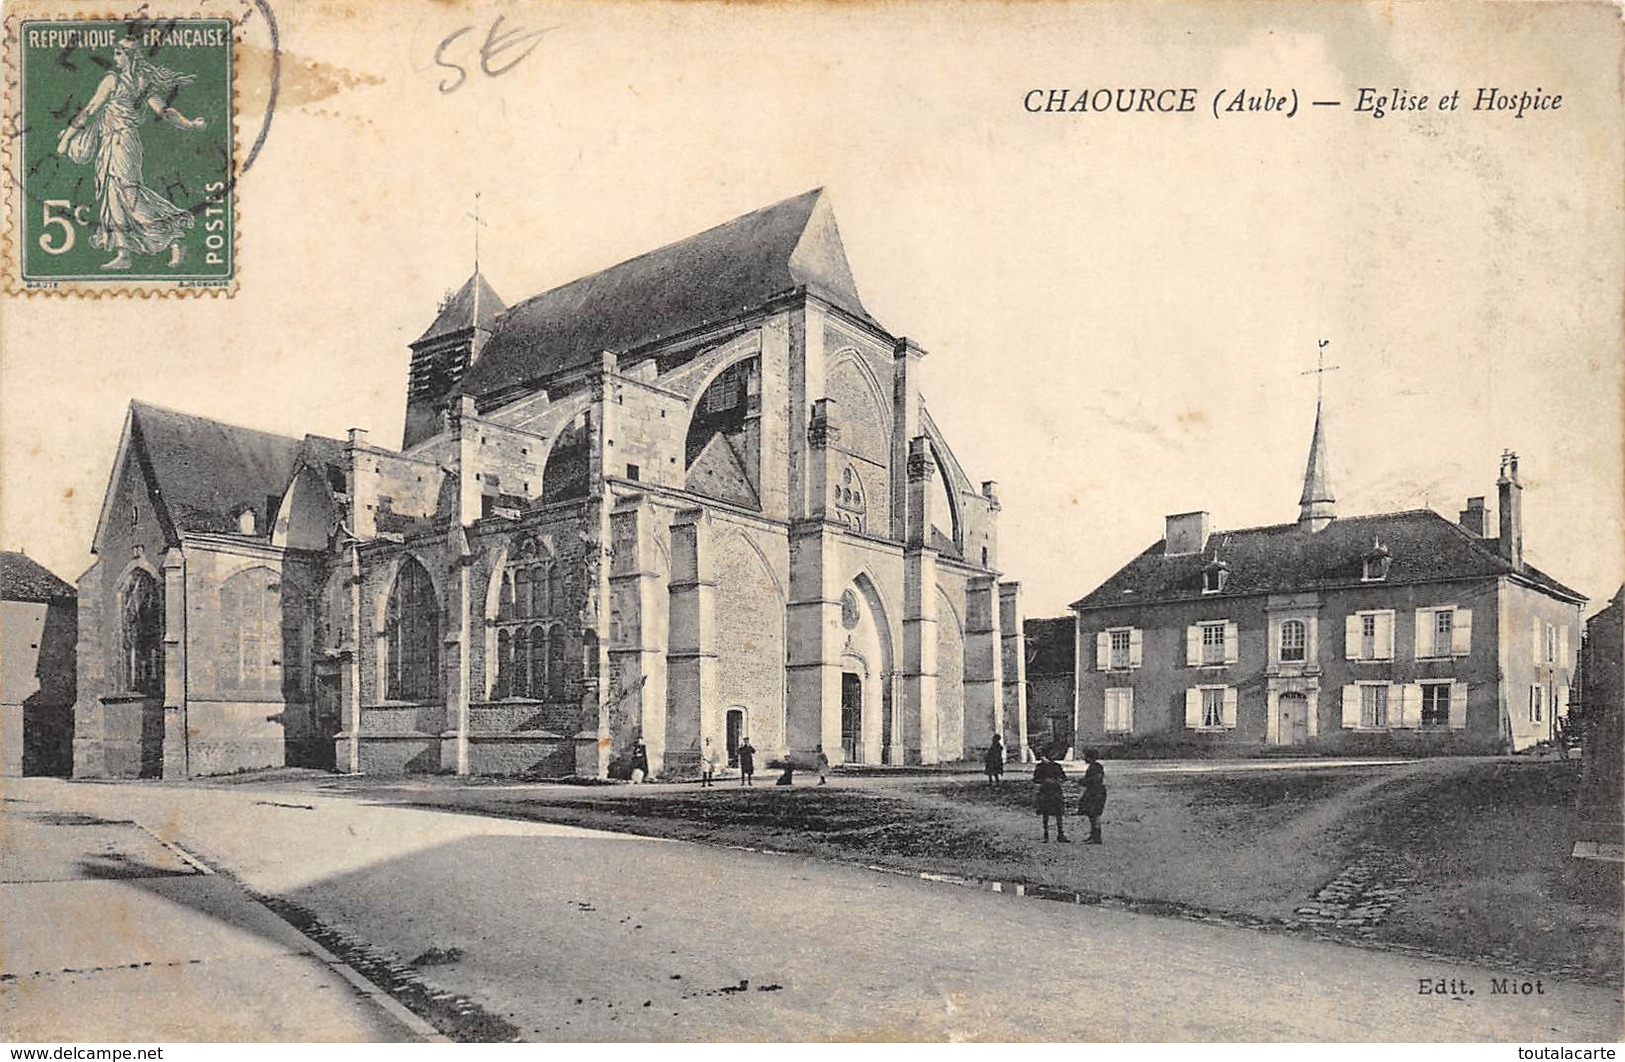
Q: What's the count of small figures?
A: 8